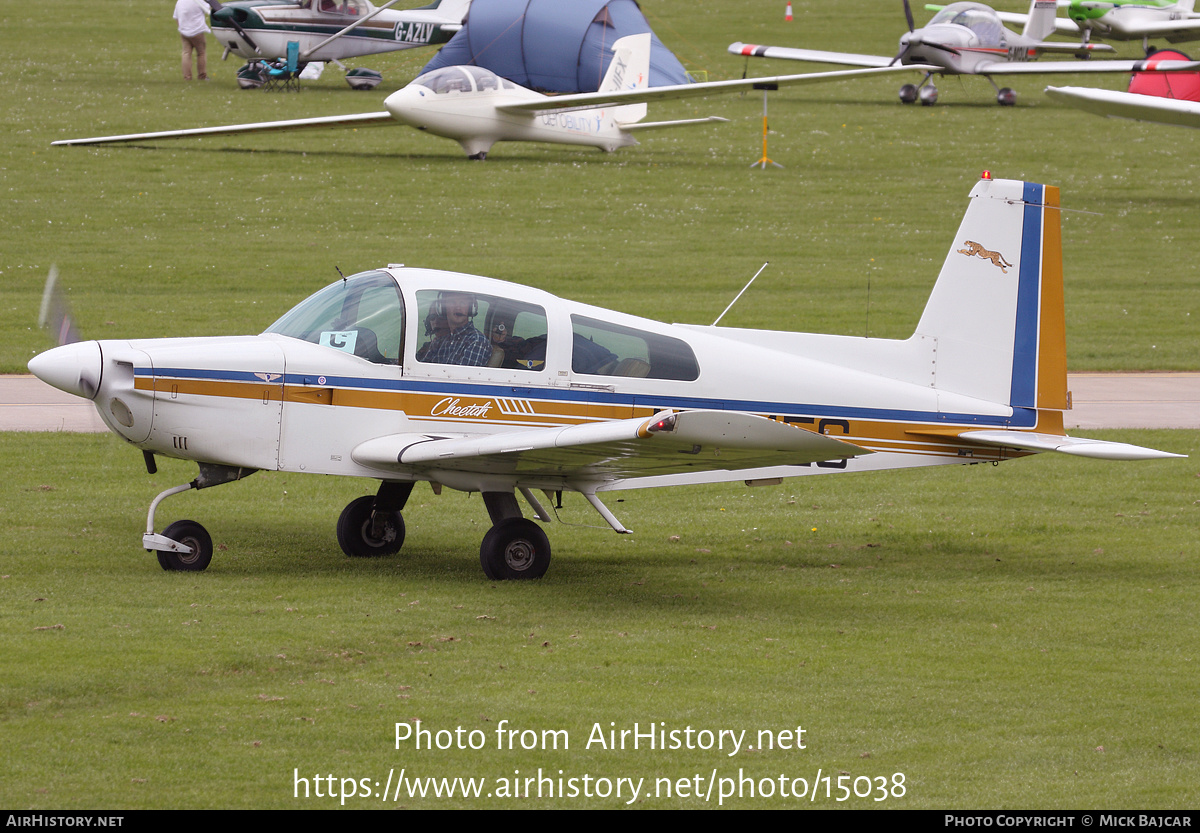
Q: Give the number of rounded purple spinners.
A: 0